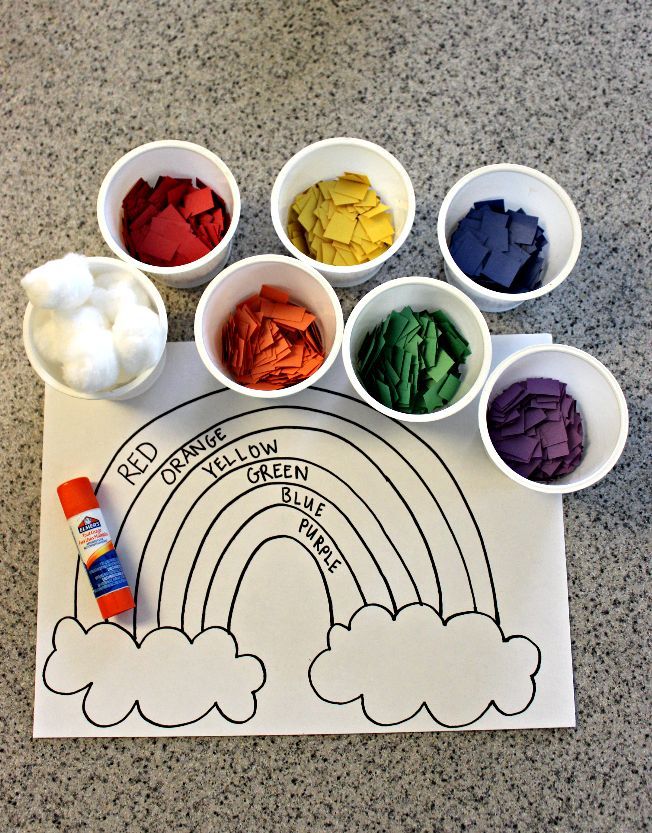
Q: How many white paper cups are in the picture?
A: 7